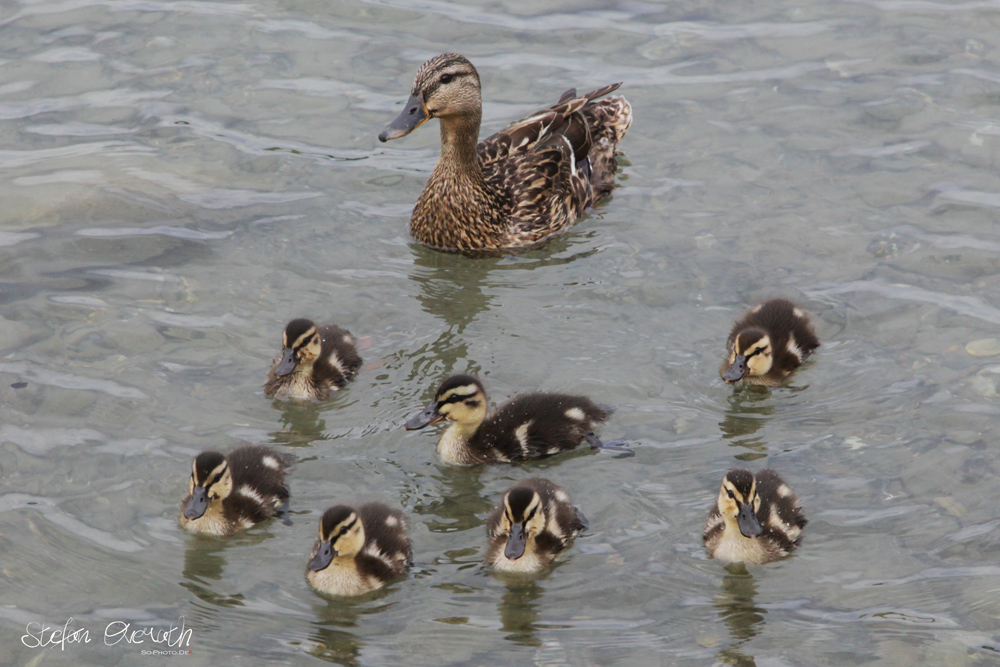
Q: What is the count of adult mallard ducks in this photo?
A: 1